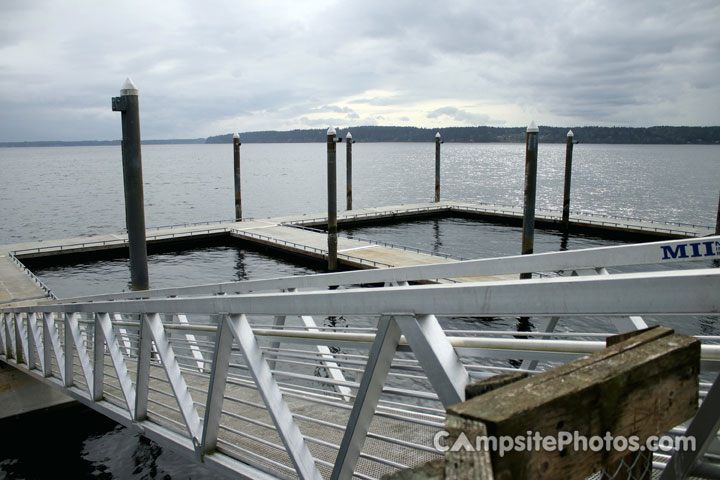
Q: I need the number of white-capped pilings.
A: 7